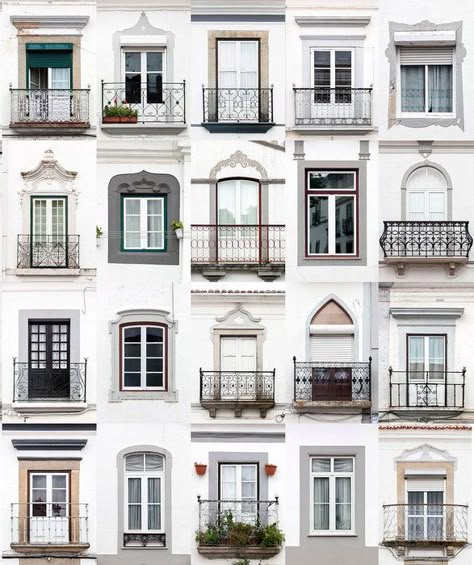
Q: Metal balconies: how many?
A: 14